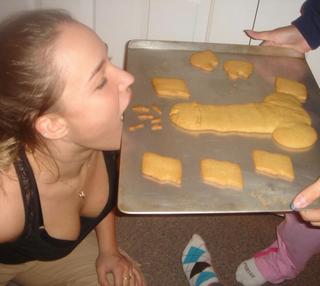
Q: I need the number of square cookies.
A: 5